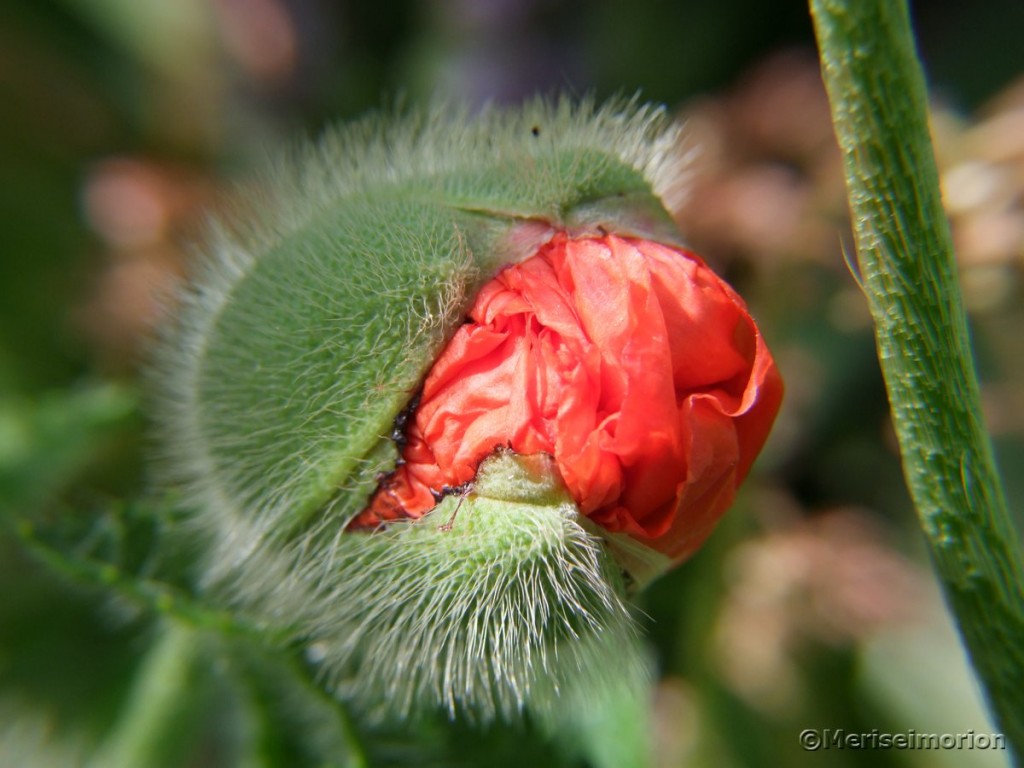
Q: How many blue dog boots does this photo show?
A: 0